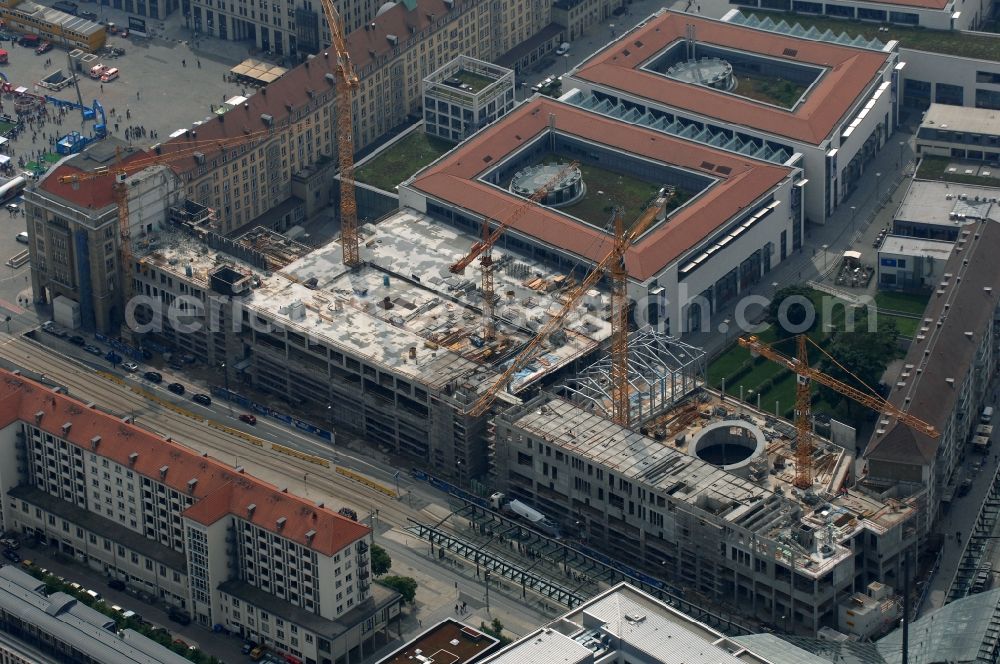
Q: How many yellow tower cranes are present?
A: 5